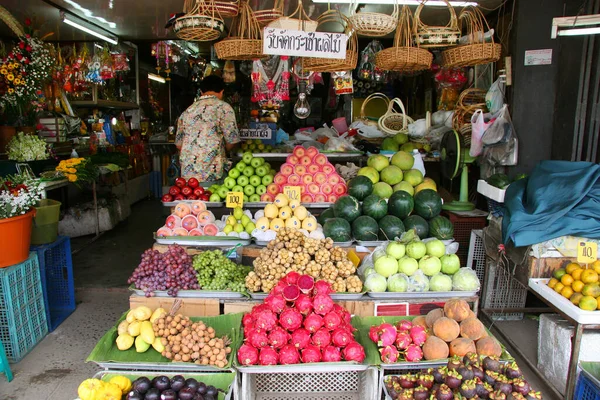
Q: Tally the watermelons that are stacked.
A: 11